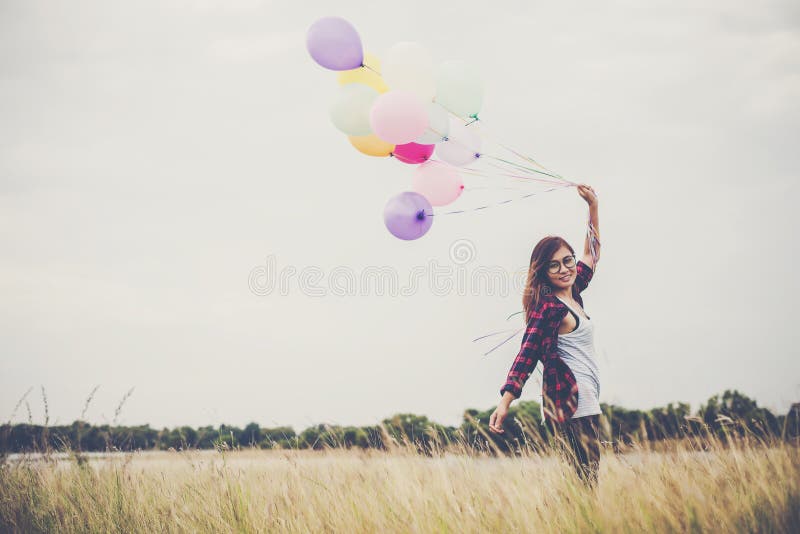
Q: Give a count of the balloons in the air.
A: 12